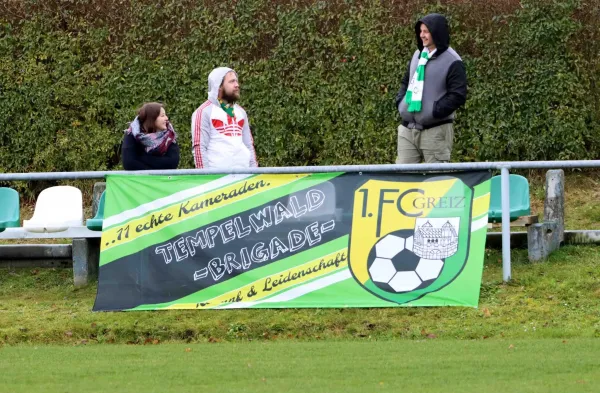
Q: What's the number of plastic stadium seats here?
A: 4